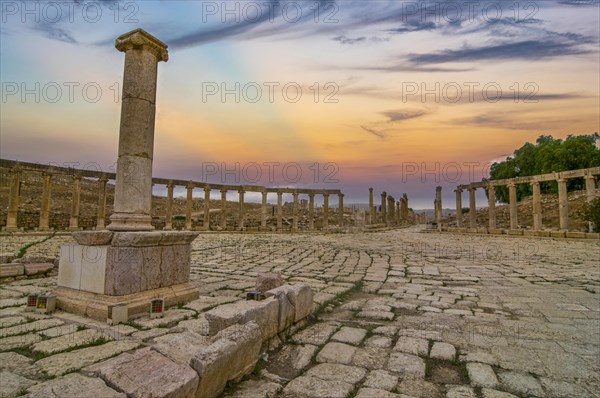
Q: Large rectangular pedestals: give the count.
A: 1